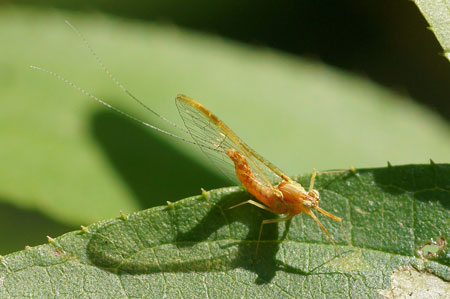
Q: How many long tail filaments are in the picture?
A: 2